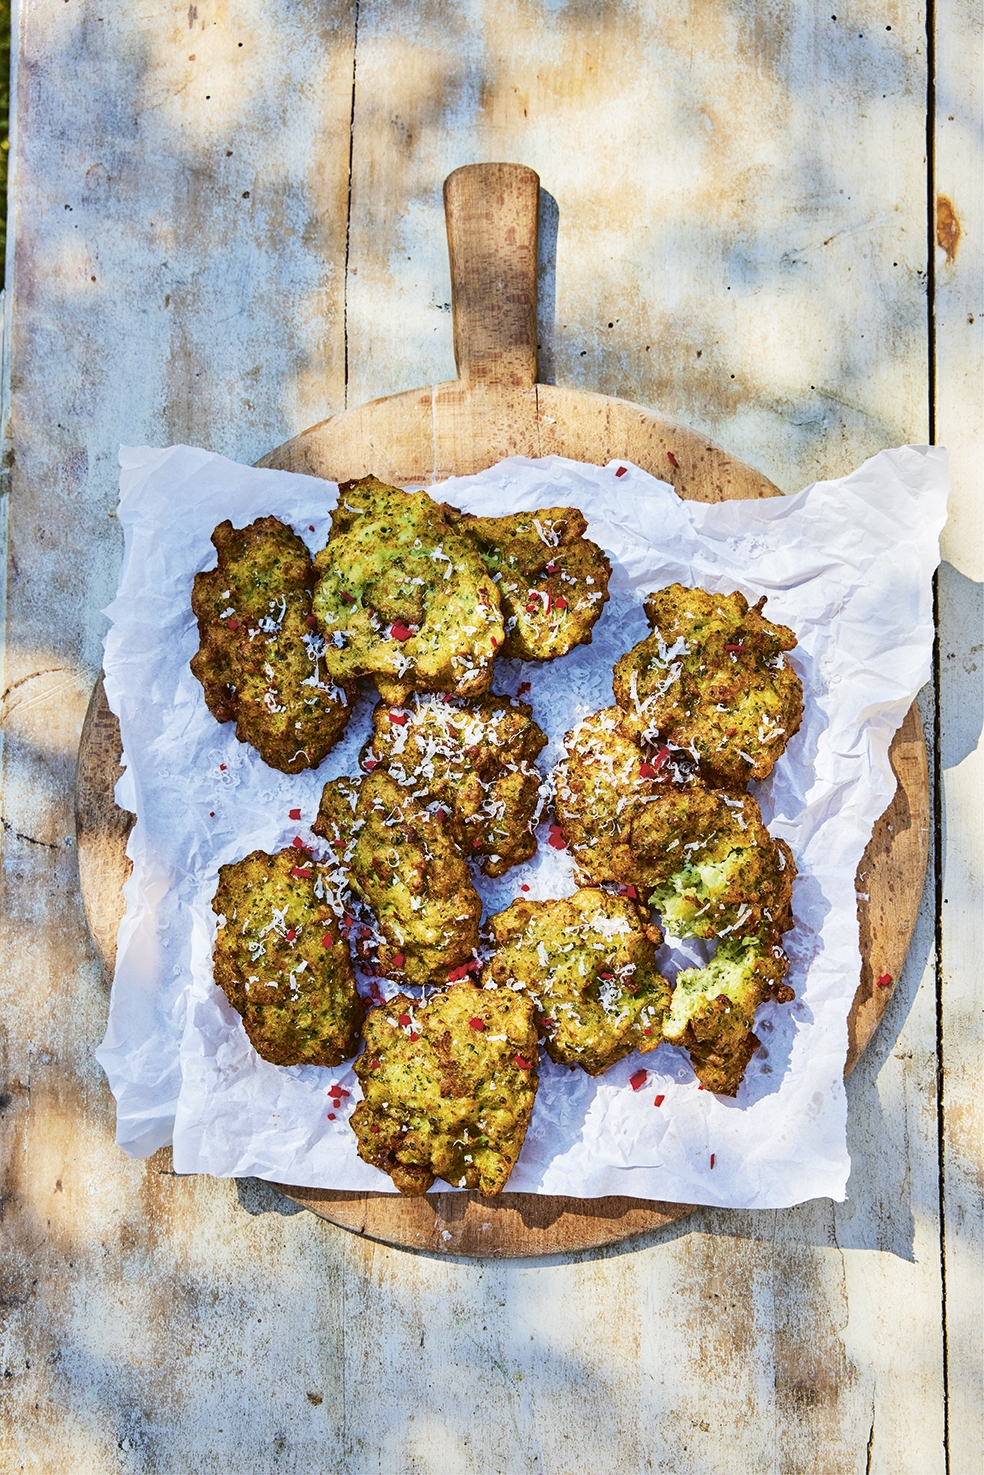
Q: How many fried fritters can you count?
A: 11